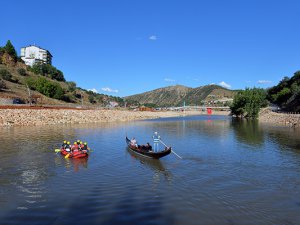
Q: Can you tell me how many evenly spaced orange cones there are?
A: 0